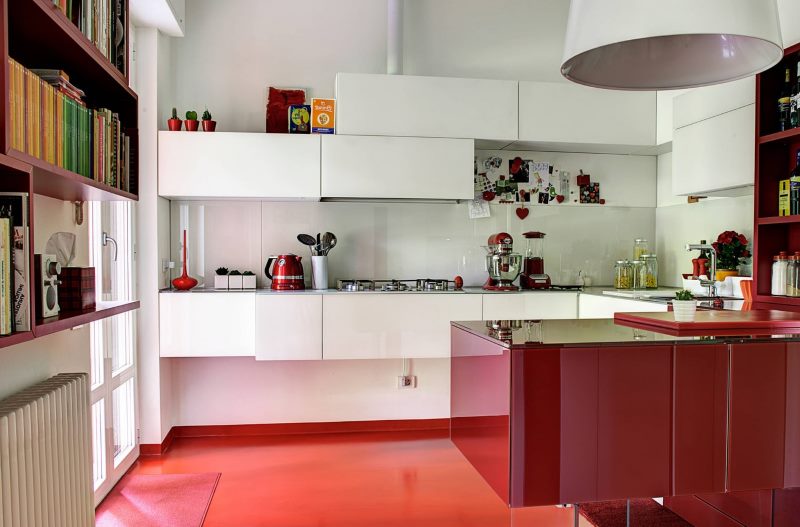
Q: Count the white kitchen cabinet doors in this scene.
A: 11